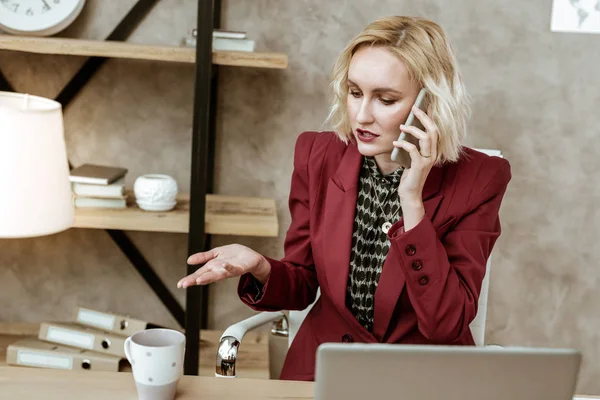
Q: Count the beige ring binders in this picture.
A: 3